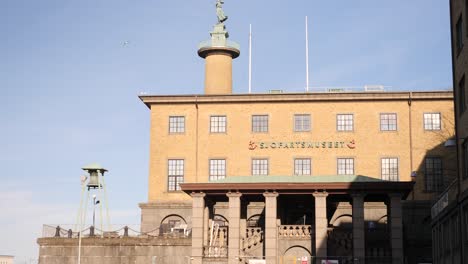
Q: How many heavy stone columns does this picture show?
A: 6